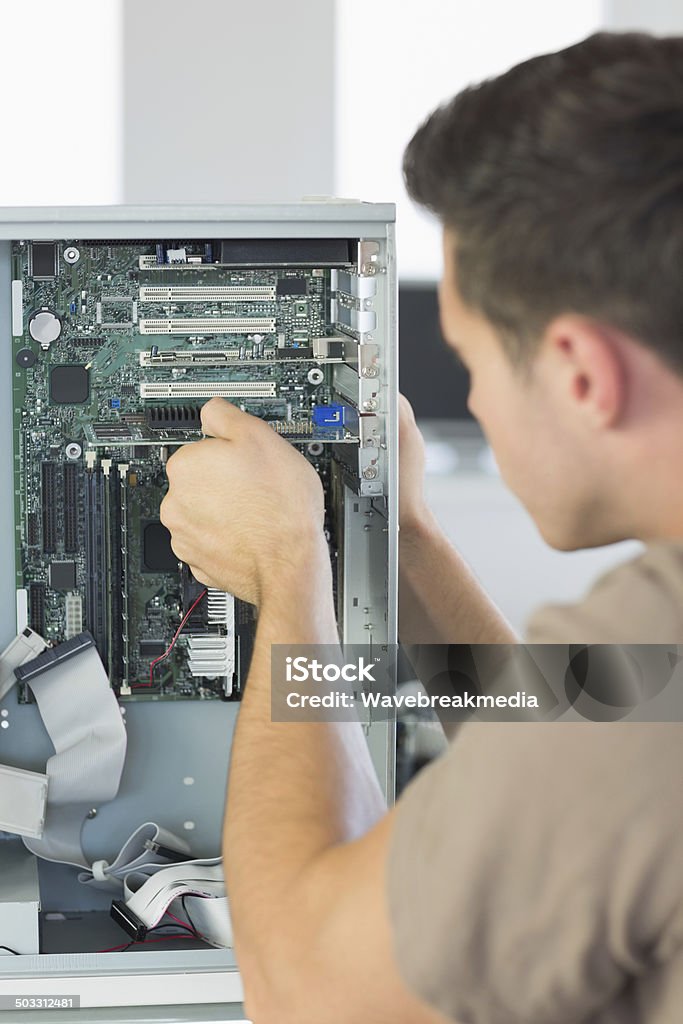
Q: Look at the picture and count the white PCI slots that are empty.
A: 3